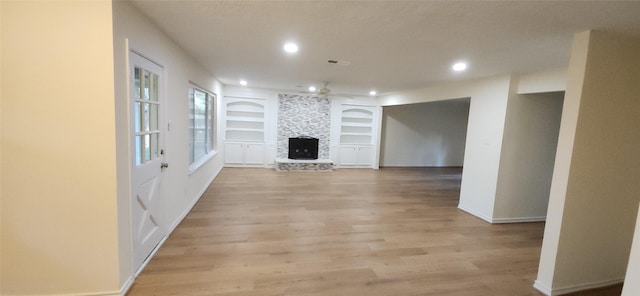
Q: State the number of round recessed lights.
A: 5